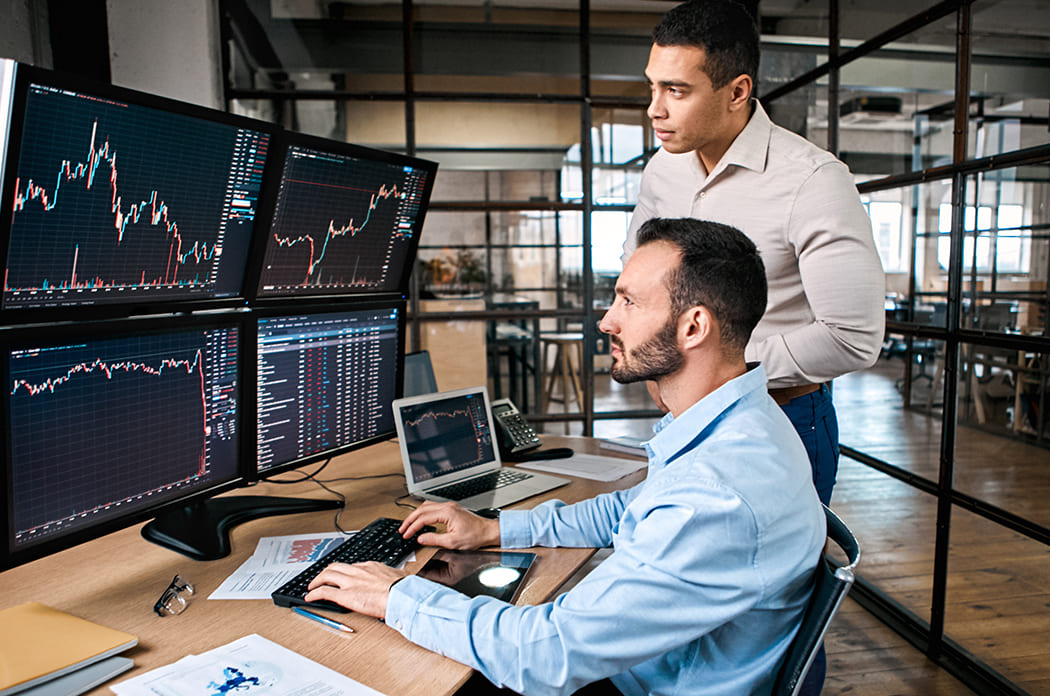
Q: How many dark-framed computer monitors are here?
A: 4